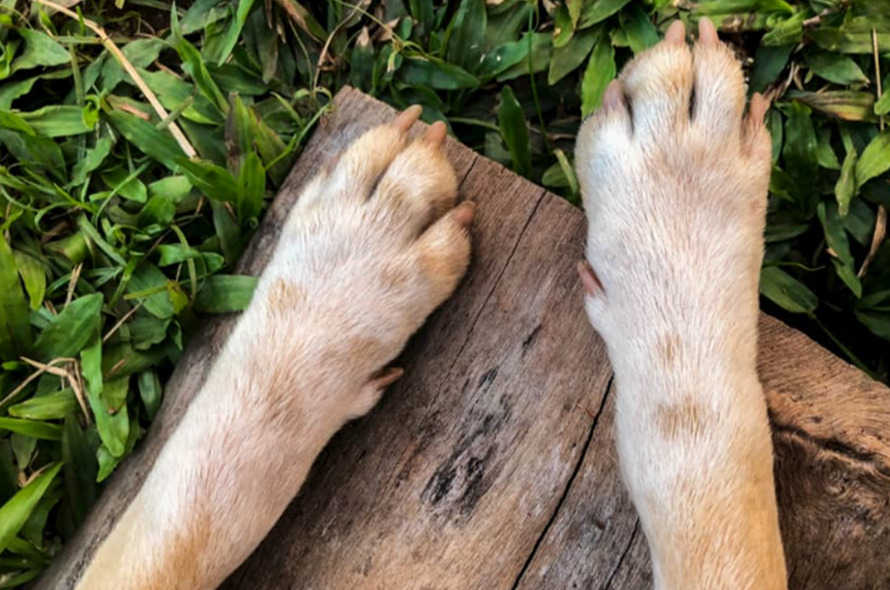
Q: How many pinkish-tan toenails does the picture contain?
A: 9